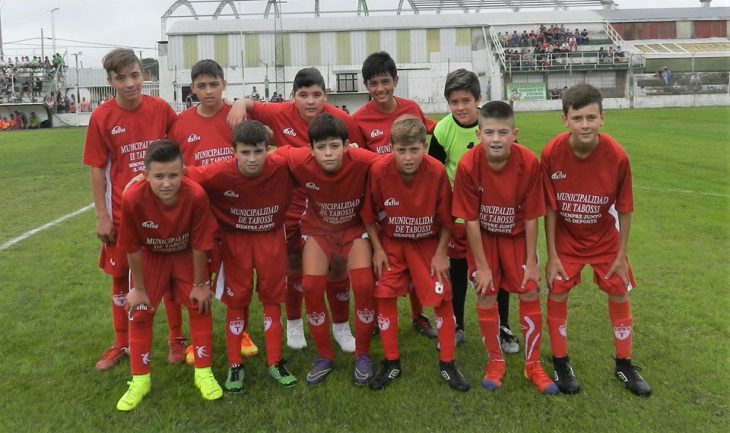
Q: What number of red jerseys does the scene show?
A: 10